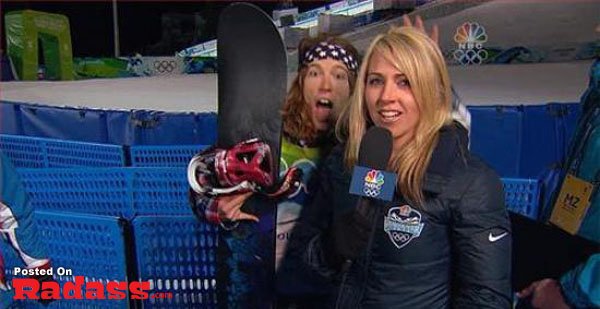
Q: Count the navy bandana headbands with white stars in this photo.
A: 1